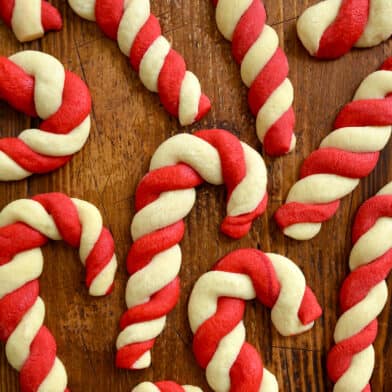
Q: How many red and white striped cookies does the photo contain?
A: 11